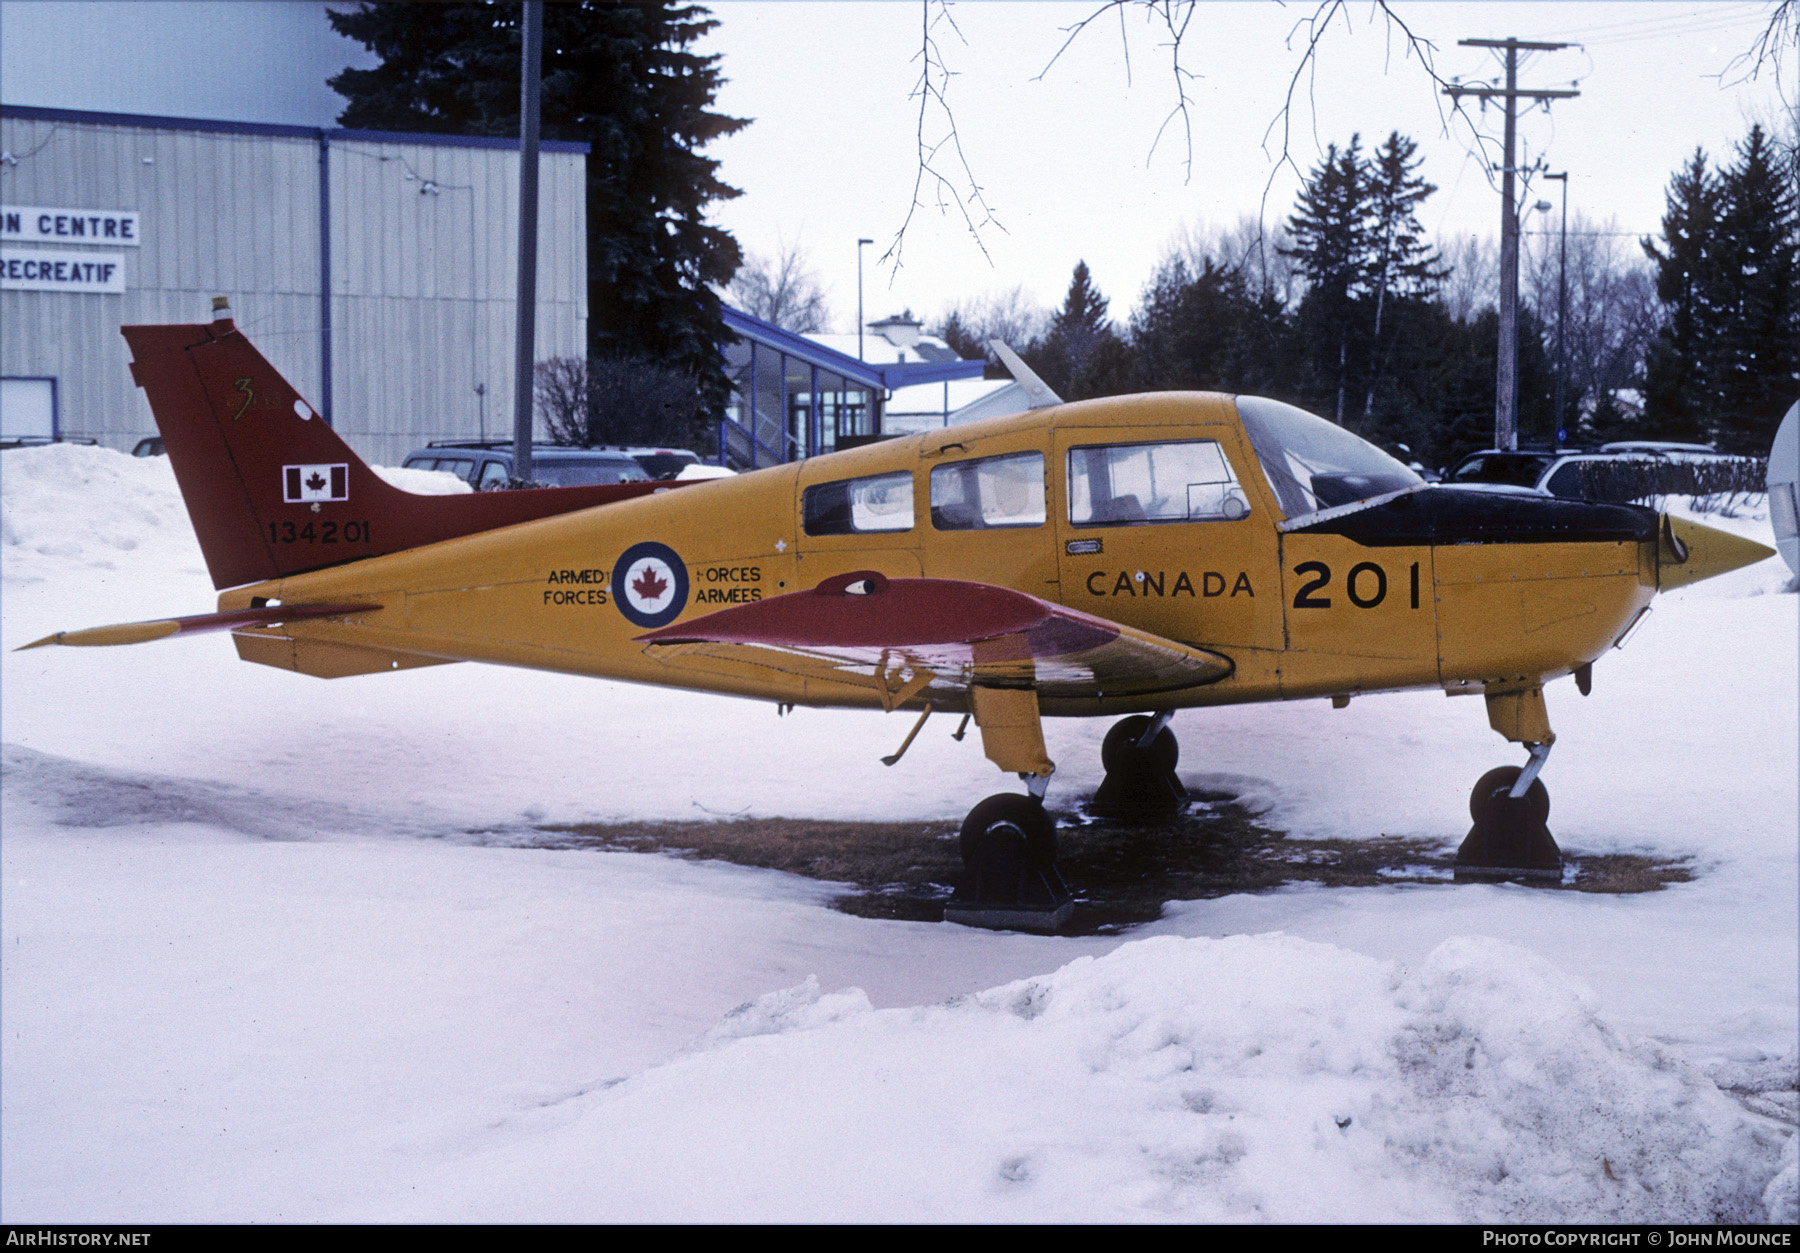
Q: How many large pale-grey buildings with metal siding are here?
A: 1